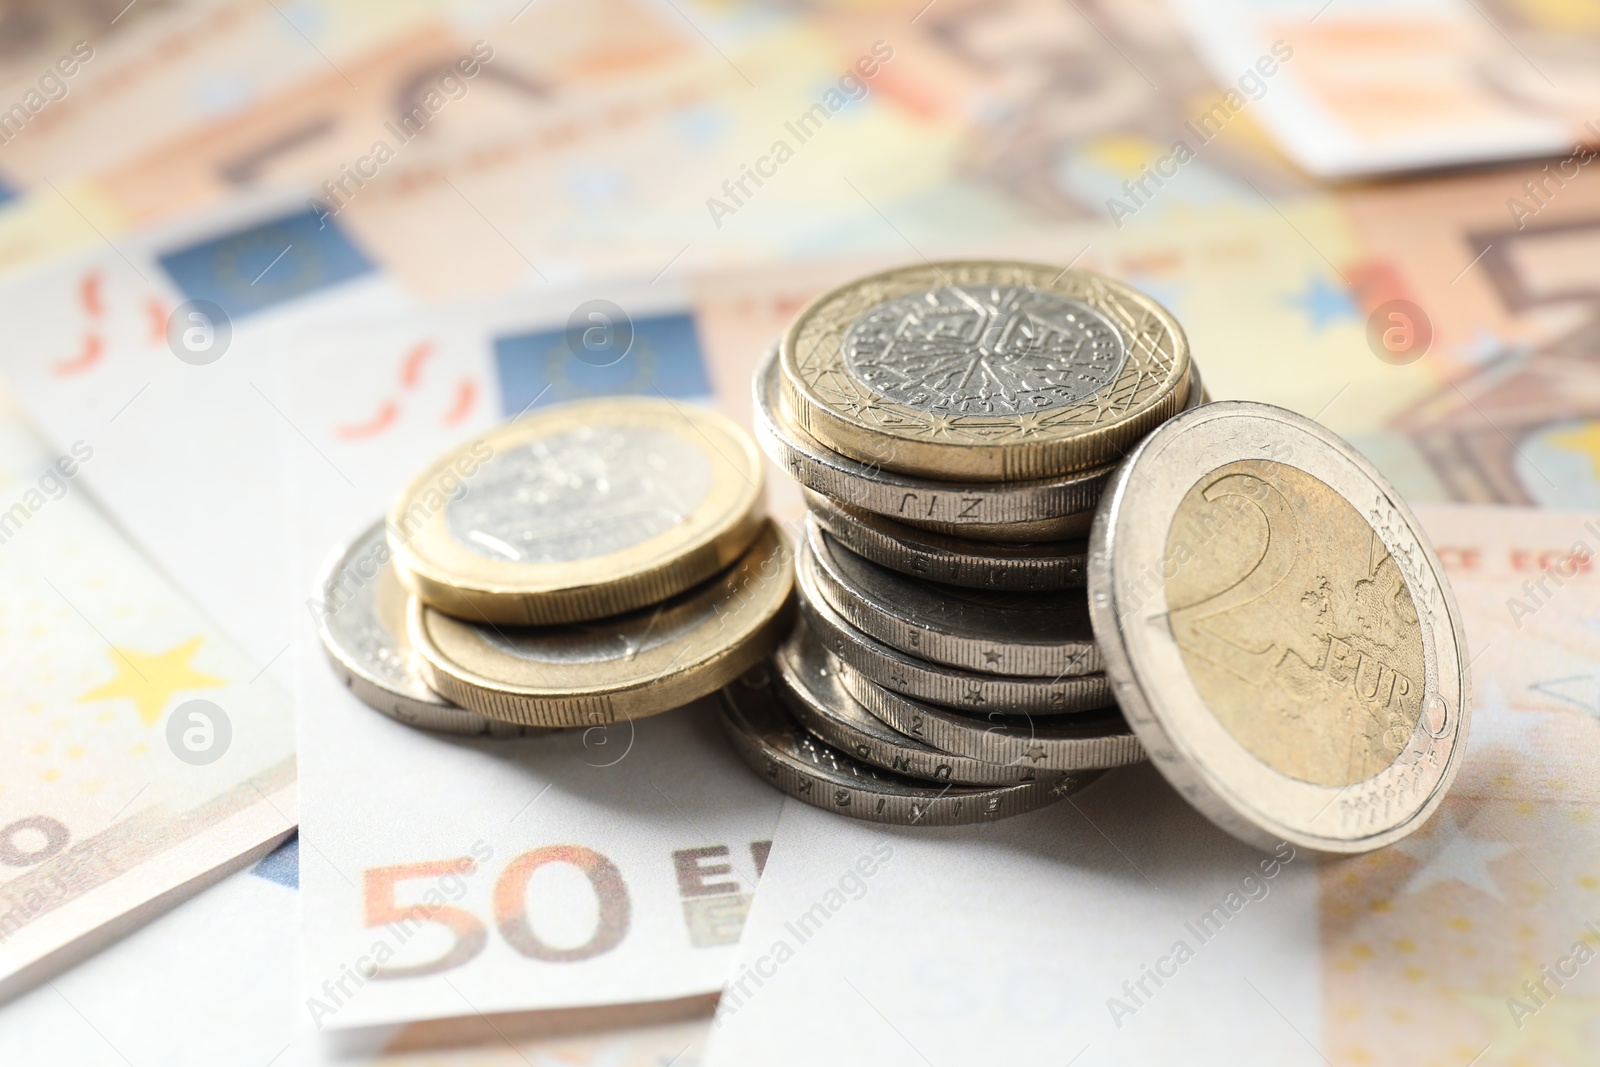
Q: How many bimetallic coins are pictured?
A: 13